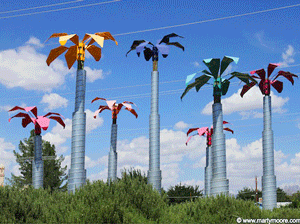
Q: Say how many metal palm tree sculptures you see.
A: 7